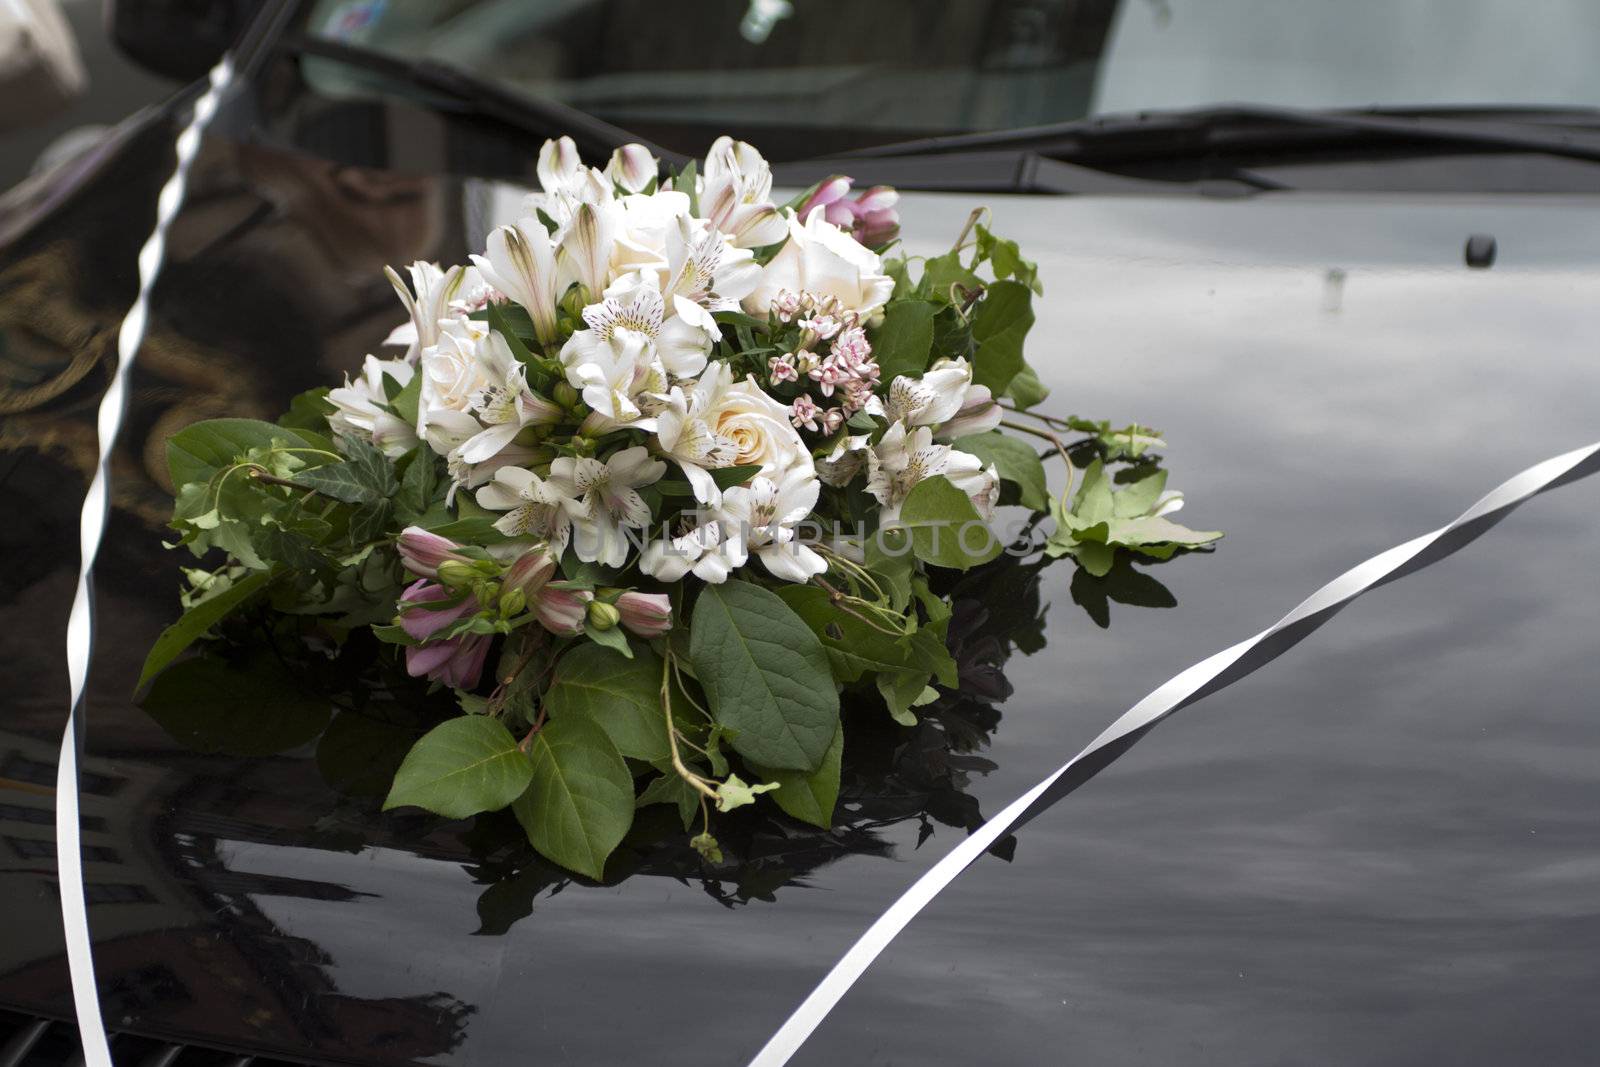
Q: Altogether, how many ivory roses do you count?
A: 4